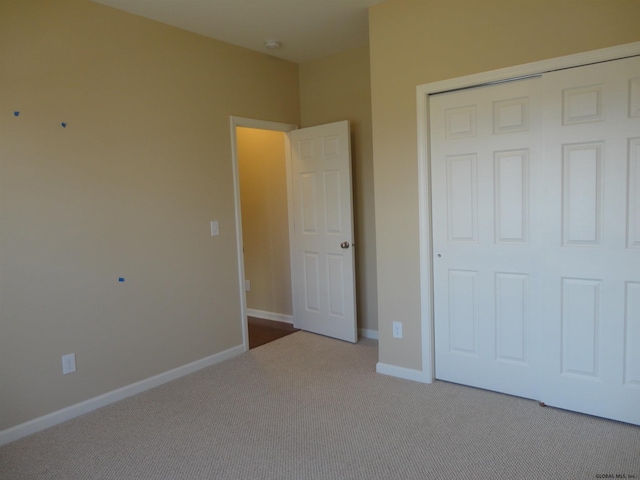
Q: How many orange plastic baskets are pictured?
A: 0